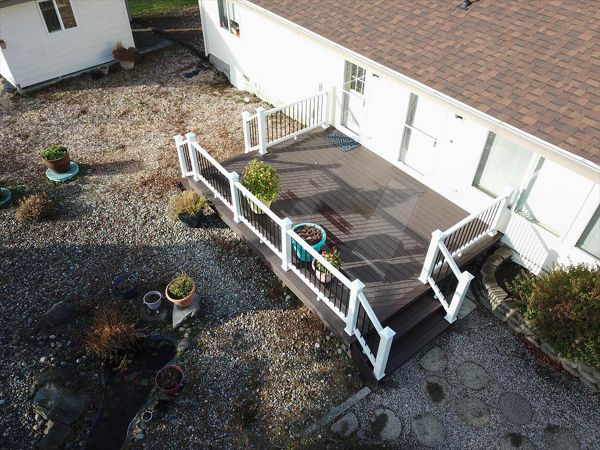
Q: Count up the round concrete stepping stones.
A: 10